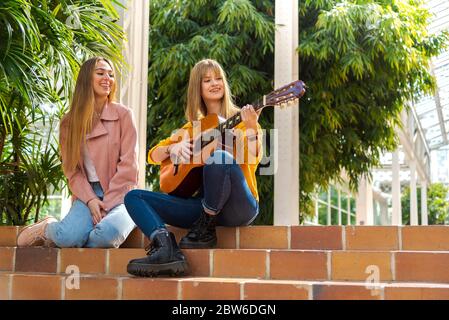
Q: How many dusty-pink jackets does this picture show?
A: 1